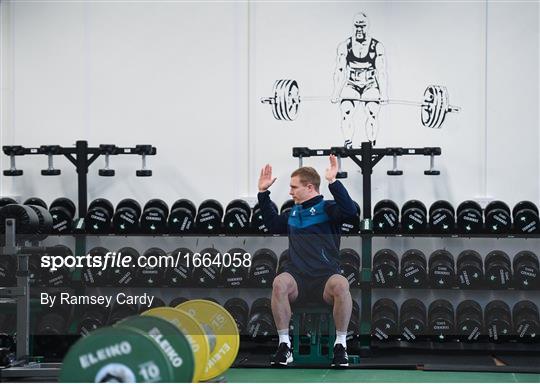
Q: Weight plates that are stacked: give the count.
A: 4